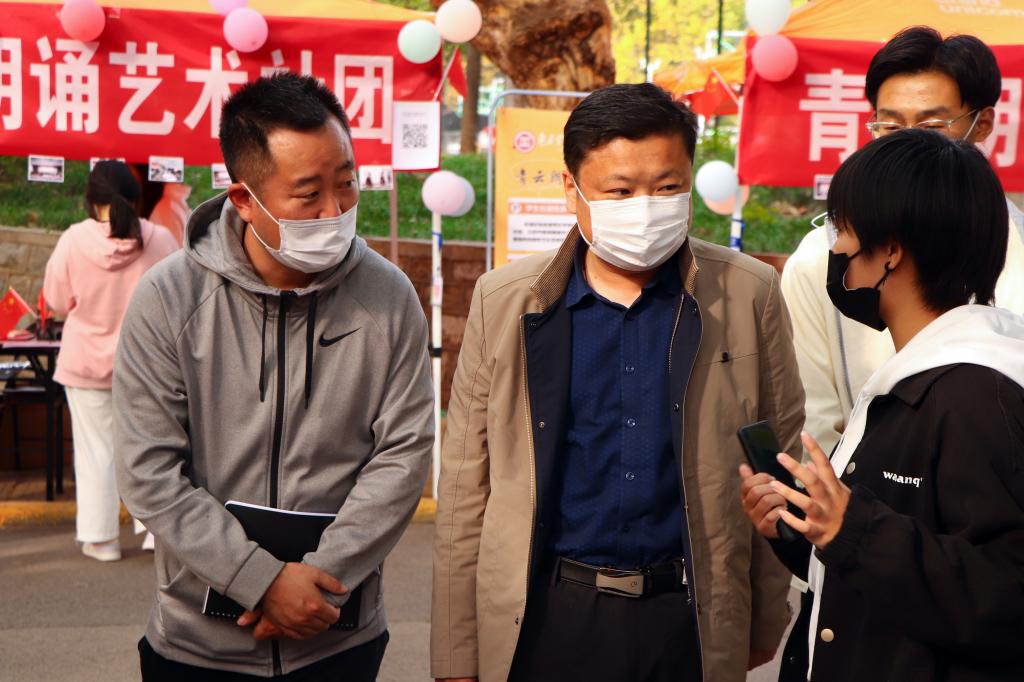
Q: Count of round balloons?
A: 11